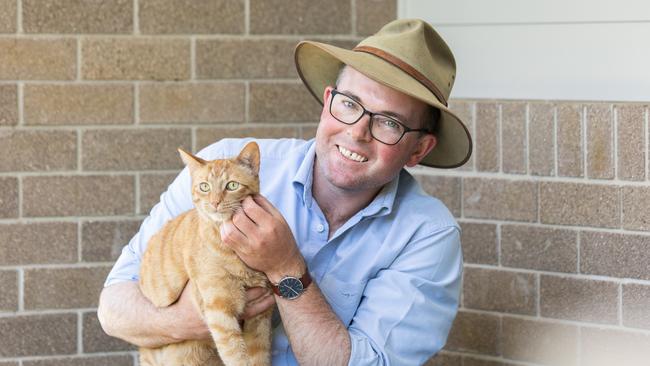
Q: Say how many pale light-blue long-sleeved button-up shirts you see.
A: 1